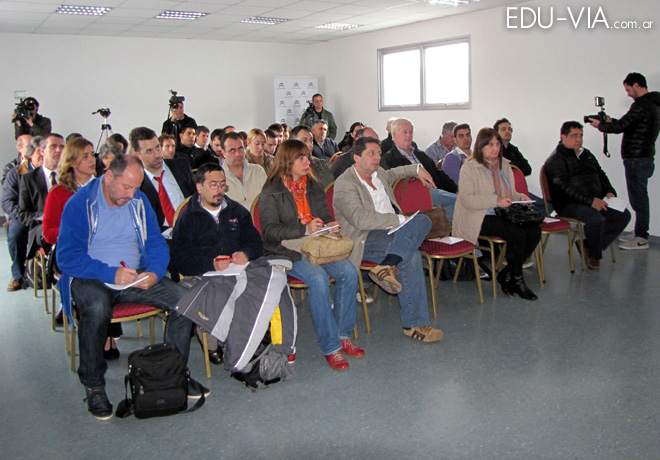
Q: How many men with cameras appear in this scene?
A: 4